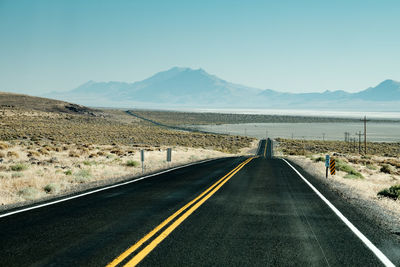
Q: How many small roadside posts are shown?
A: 4